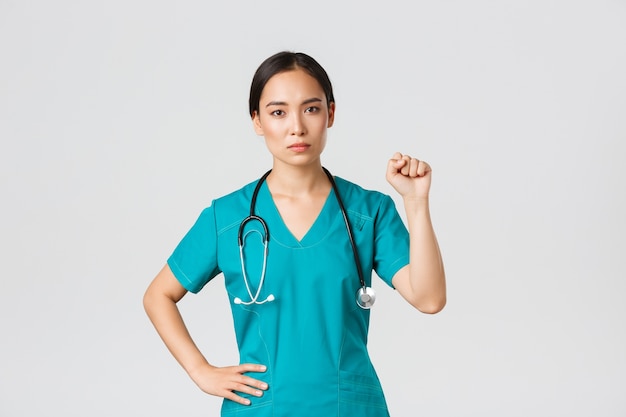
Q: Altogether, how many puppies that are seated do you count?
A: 0